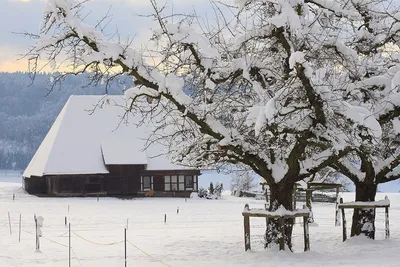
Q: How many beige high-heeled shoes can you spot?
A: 0